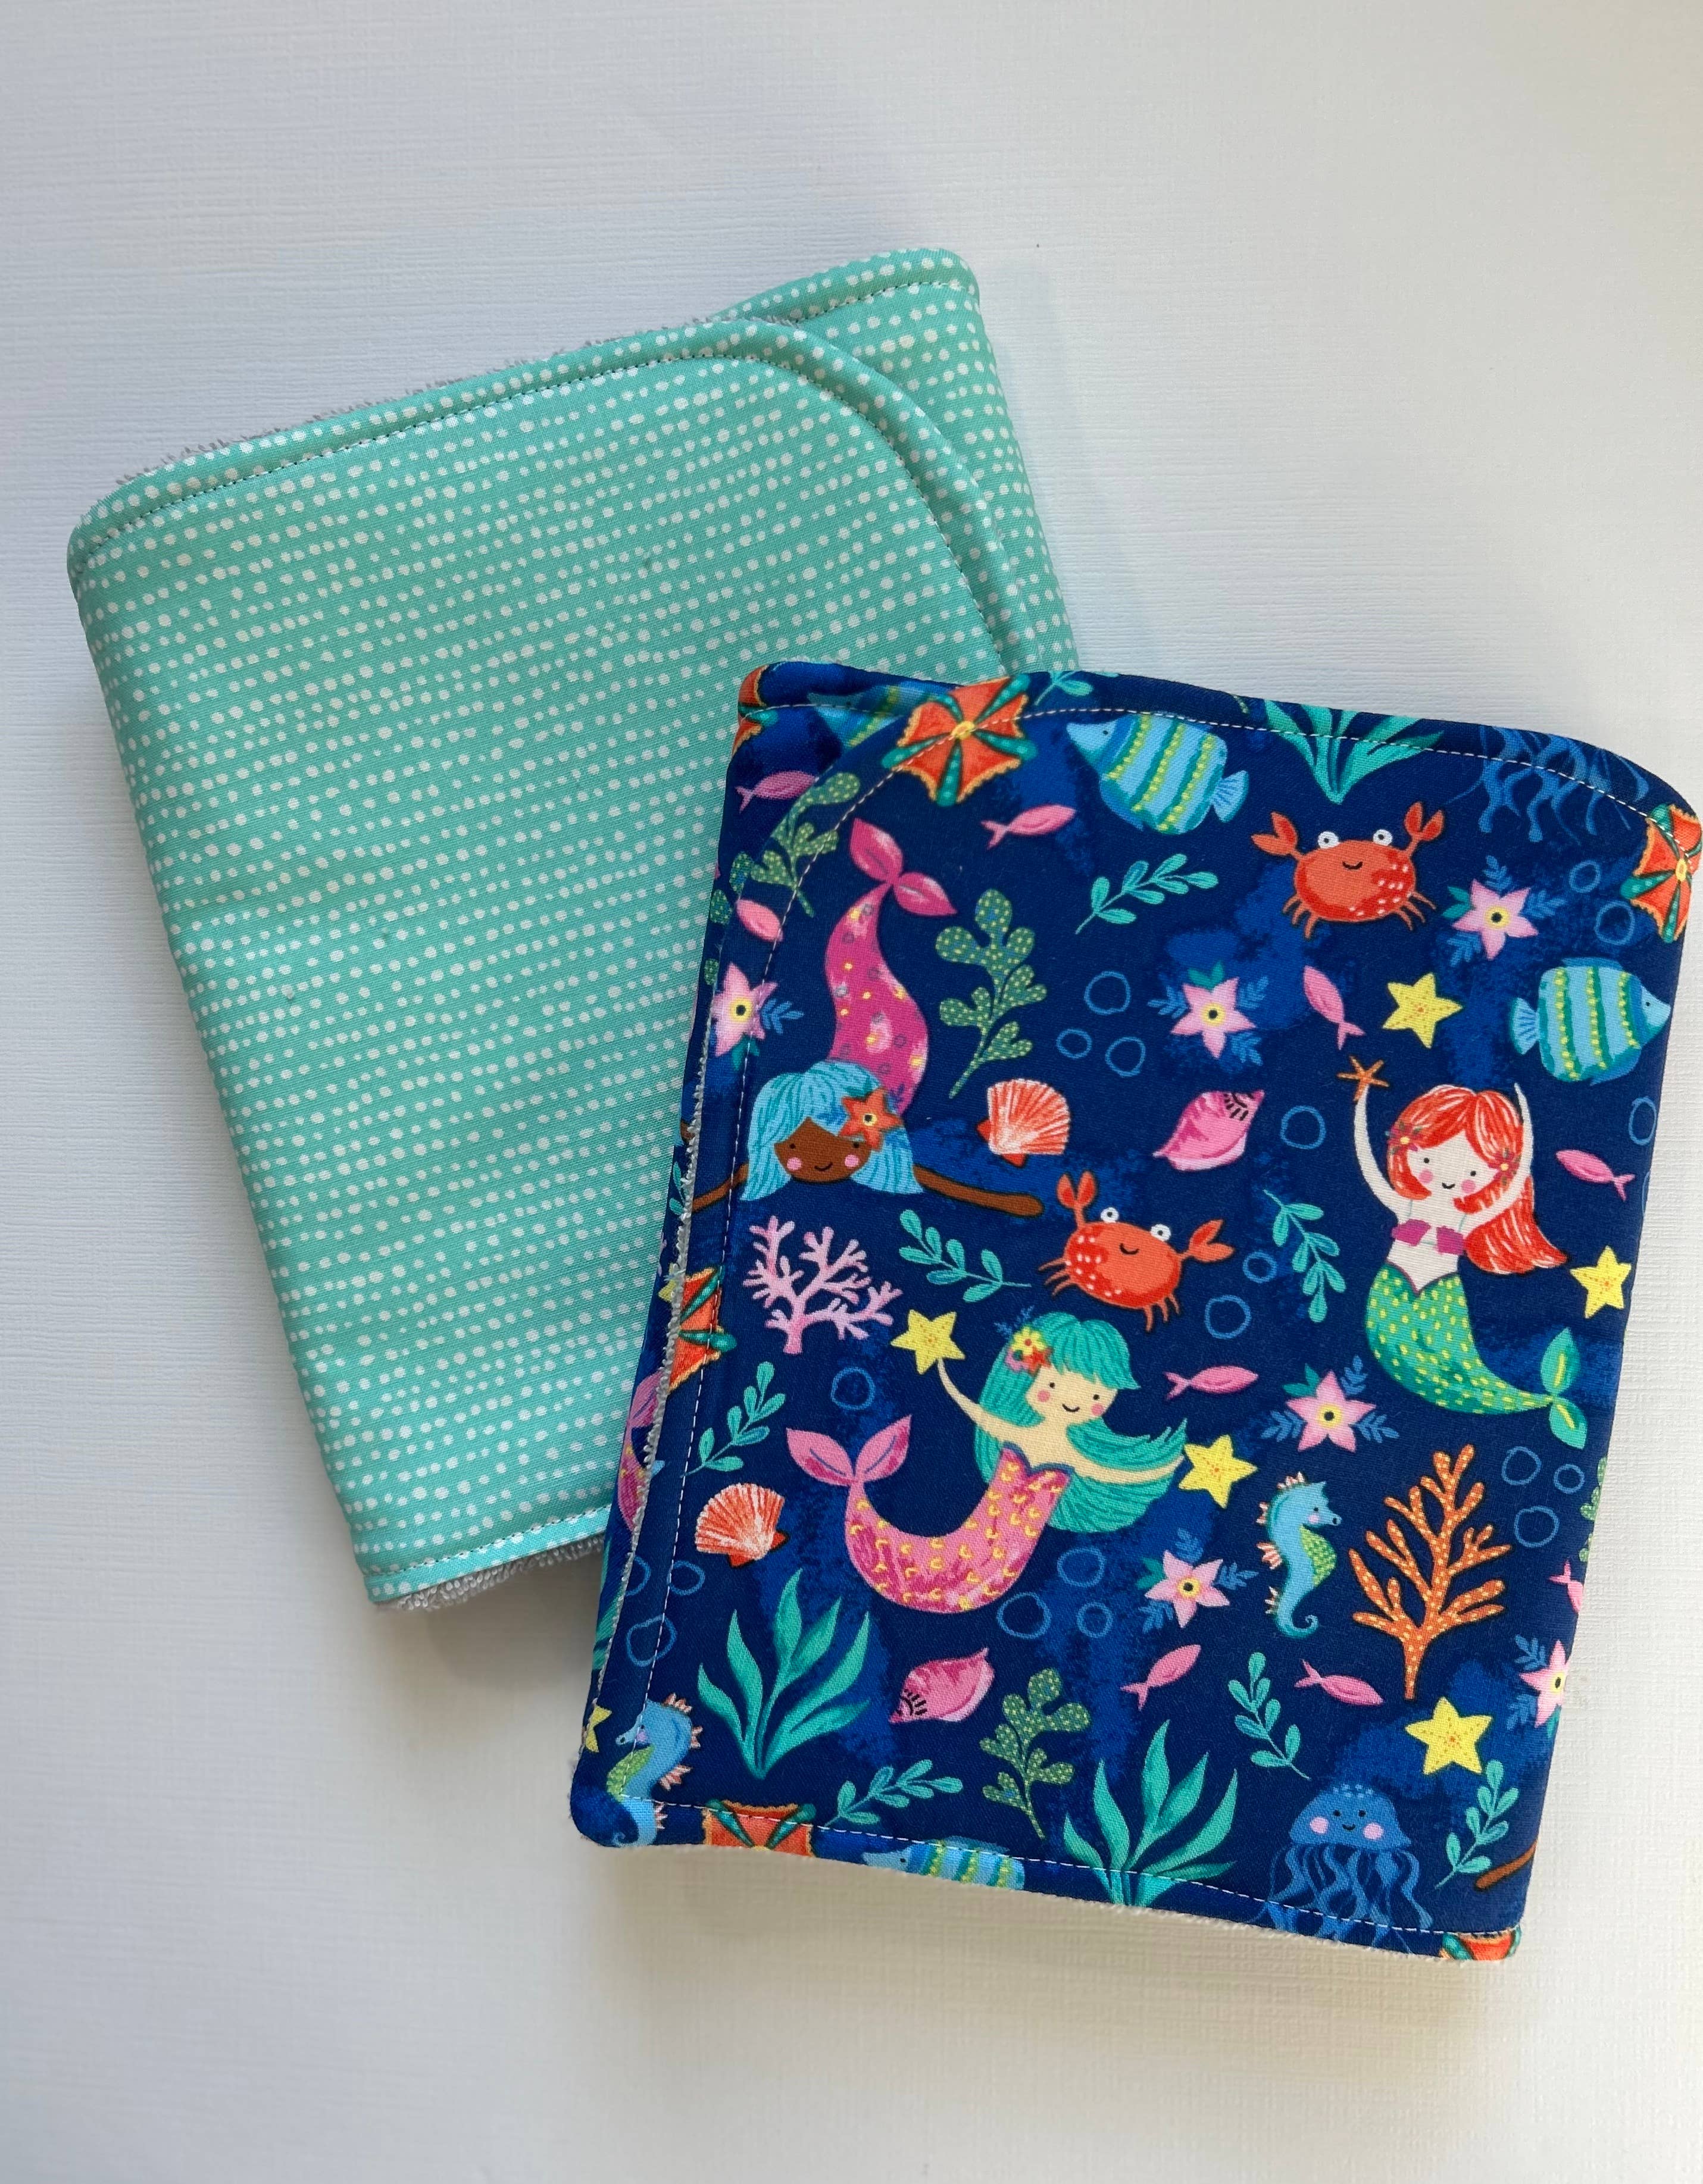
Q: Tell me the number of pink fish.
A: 9